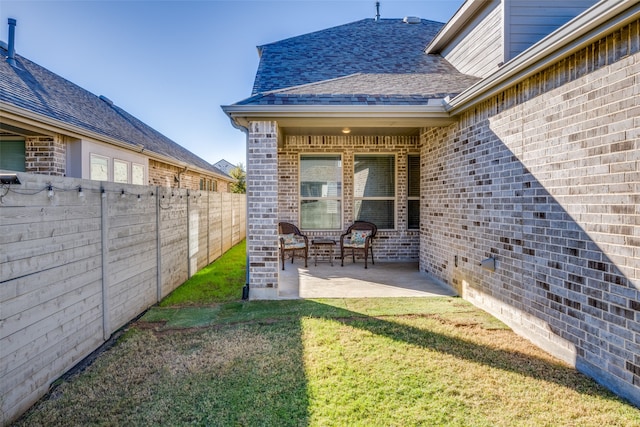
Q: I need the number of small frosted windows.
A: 3